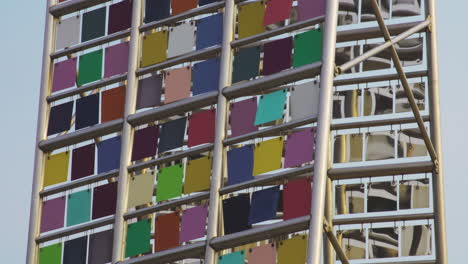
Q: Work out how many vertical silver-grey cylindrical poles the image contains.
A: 5